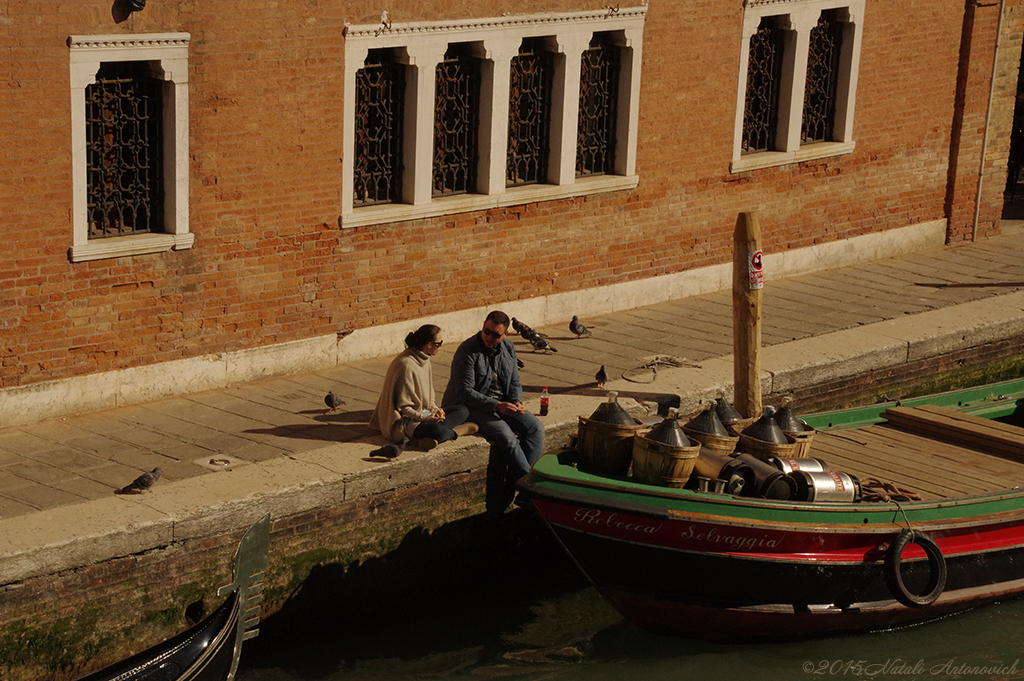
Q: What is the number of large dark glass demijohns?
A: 6